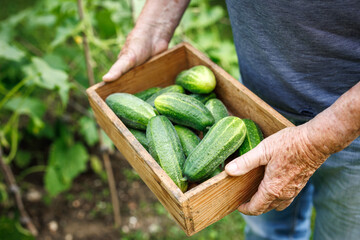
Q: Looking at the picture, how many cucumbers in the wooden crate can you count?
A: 12